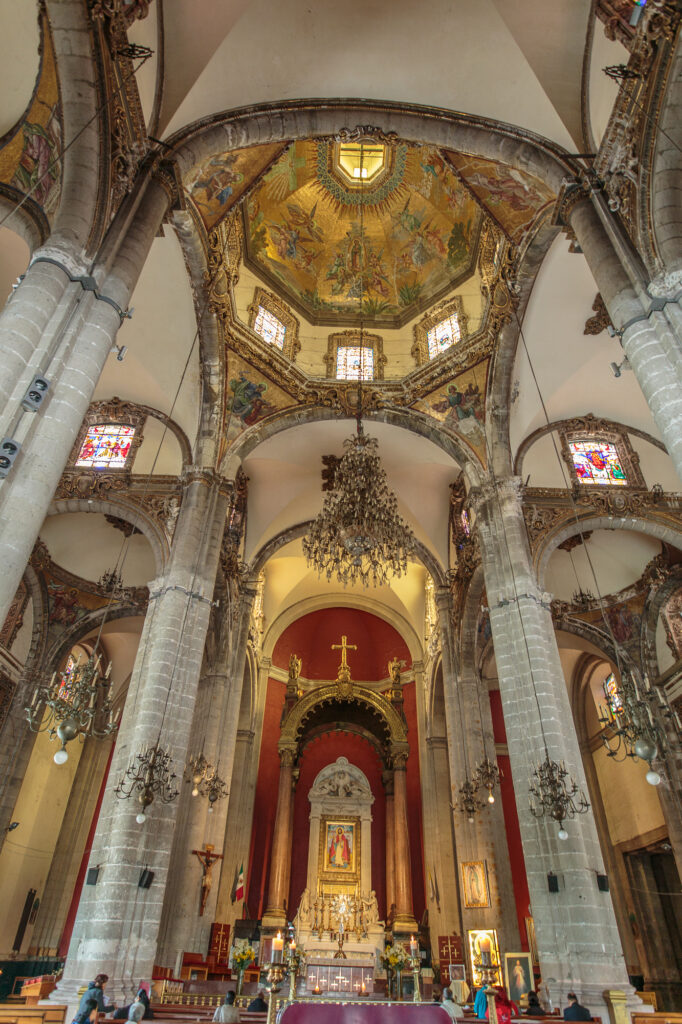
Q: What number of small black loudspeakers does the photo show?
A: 4